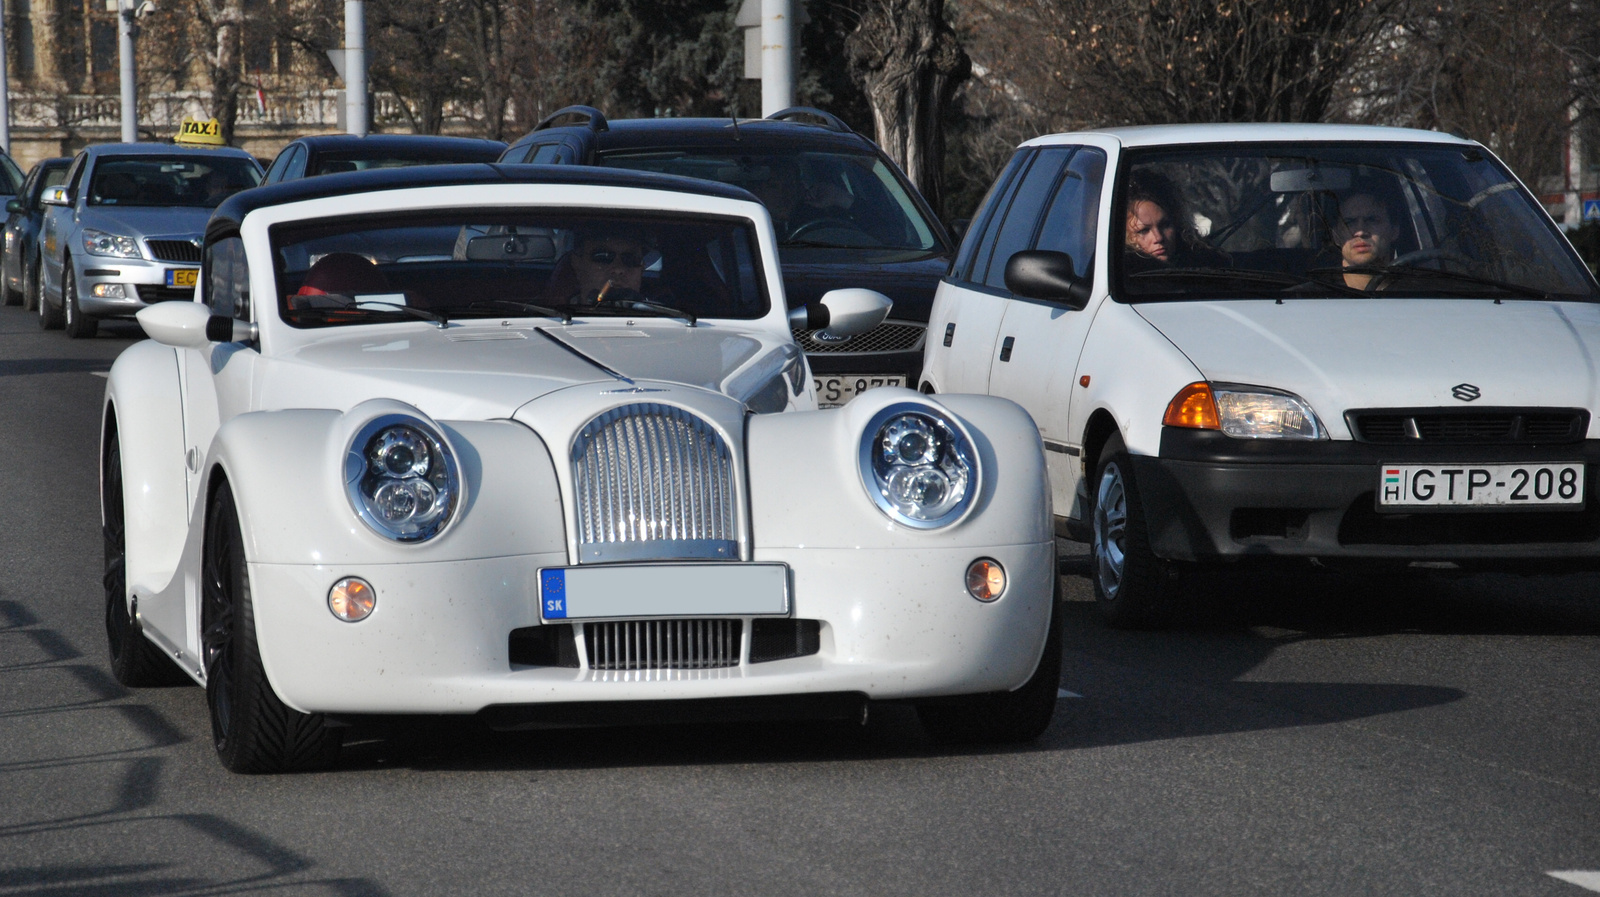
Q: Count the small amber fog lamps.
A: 2